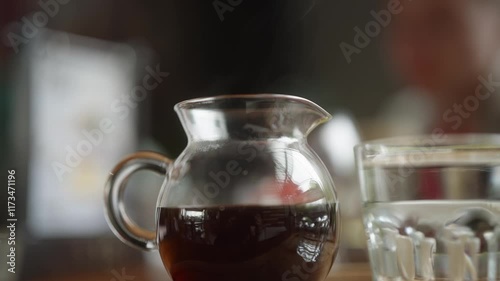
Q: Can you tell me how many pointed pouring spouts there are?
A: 1